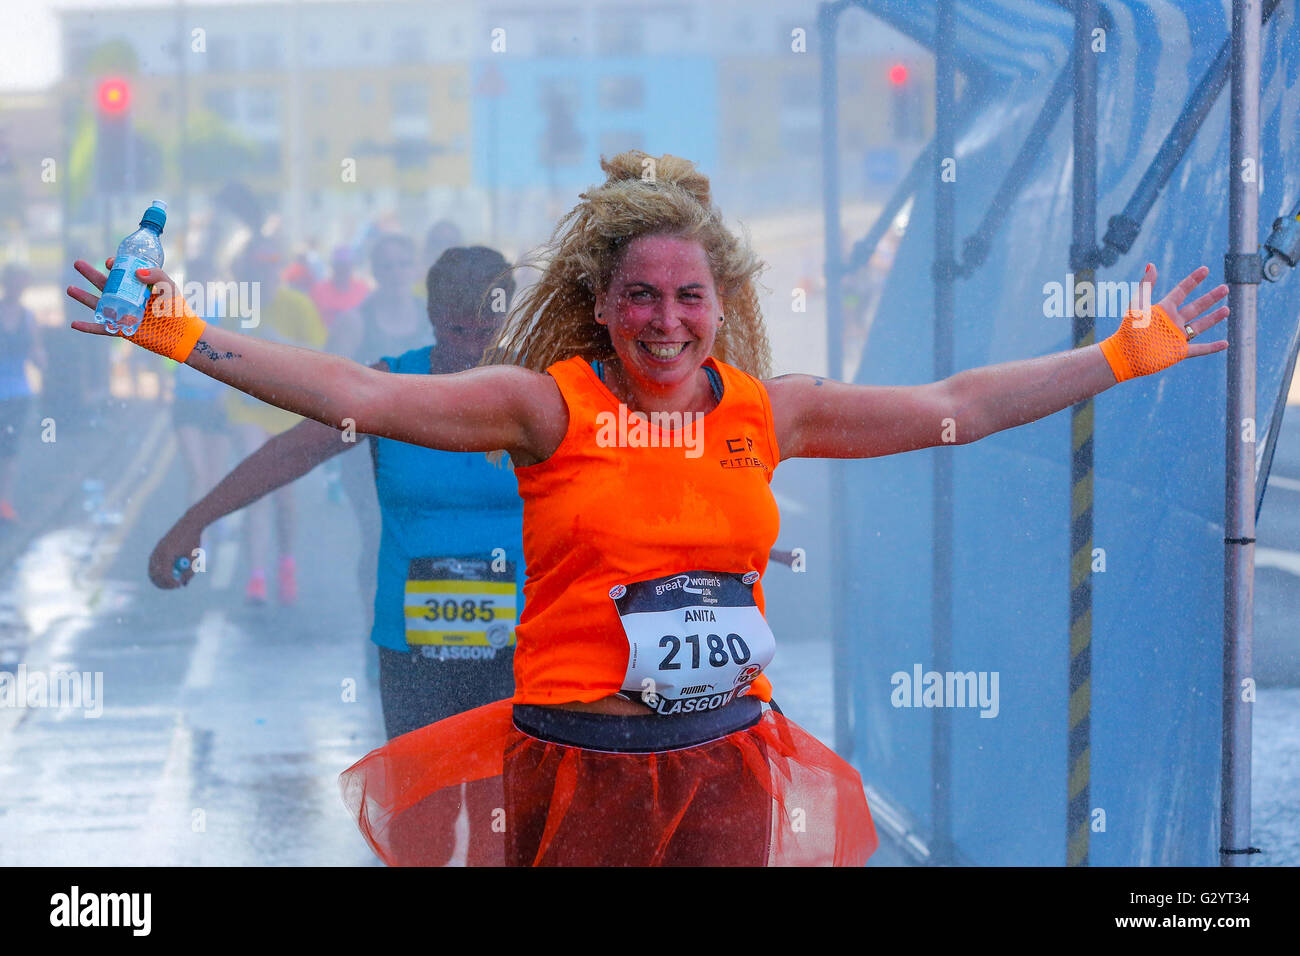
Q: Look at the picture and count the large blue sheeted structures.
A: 1